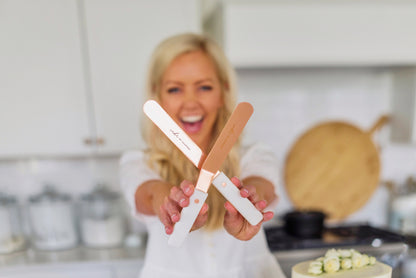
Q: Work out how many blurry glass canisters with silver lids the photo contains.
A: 3